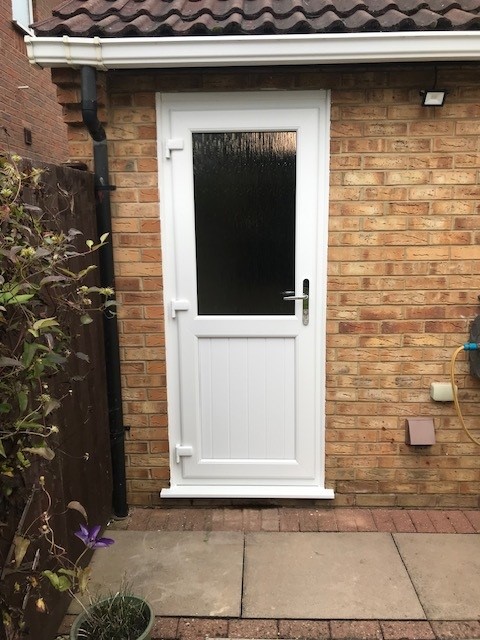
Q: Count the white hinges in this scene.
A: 3